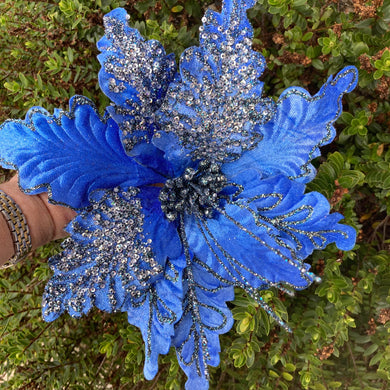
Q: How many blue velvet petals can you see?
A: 9